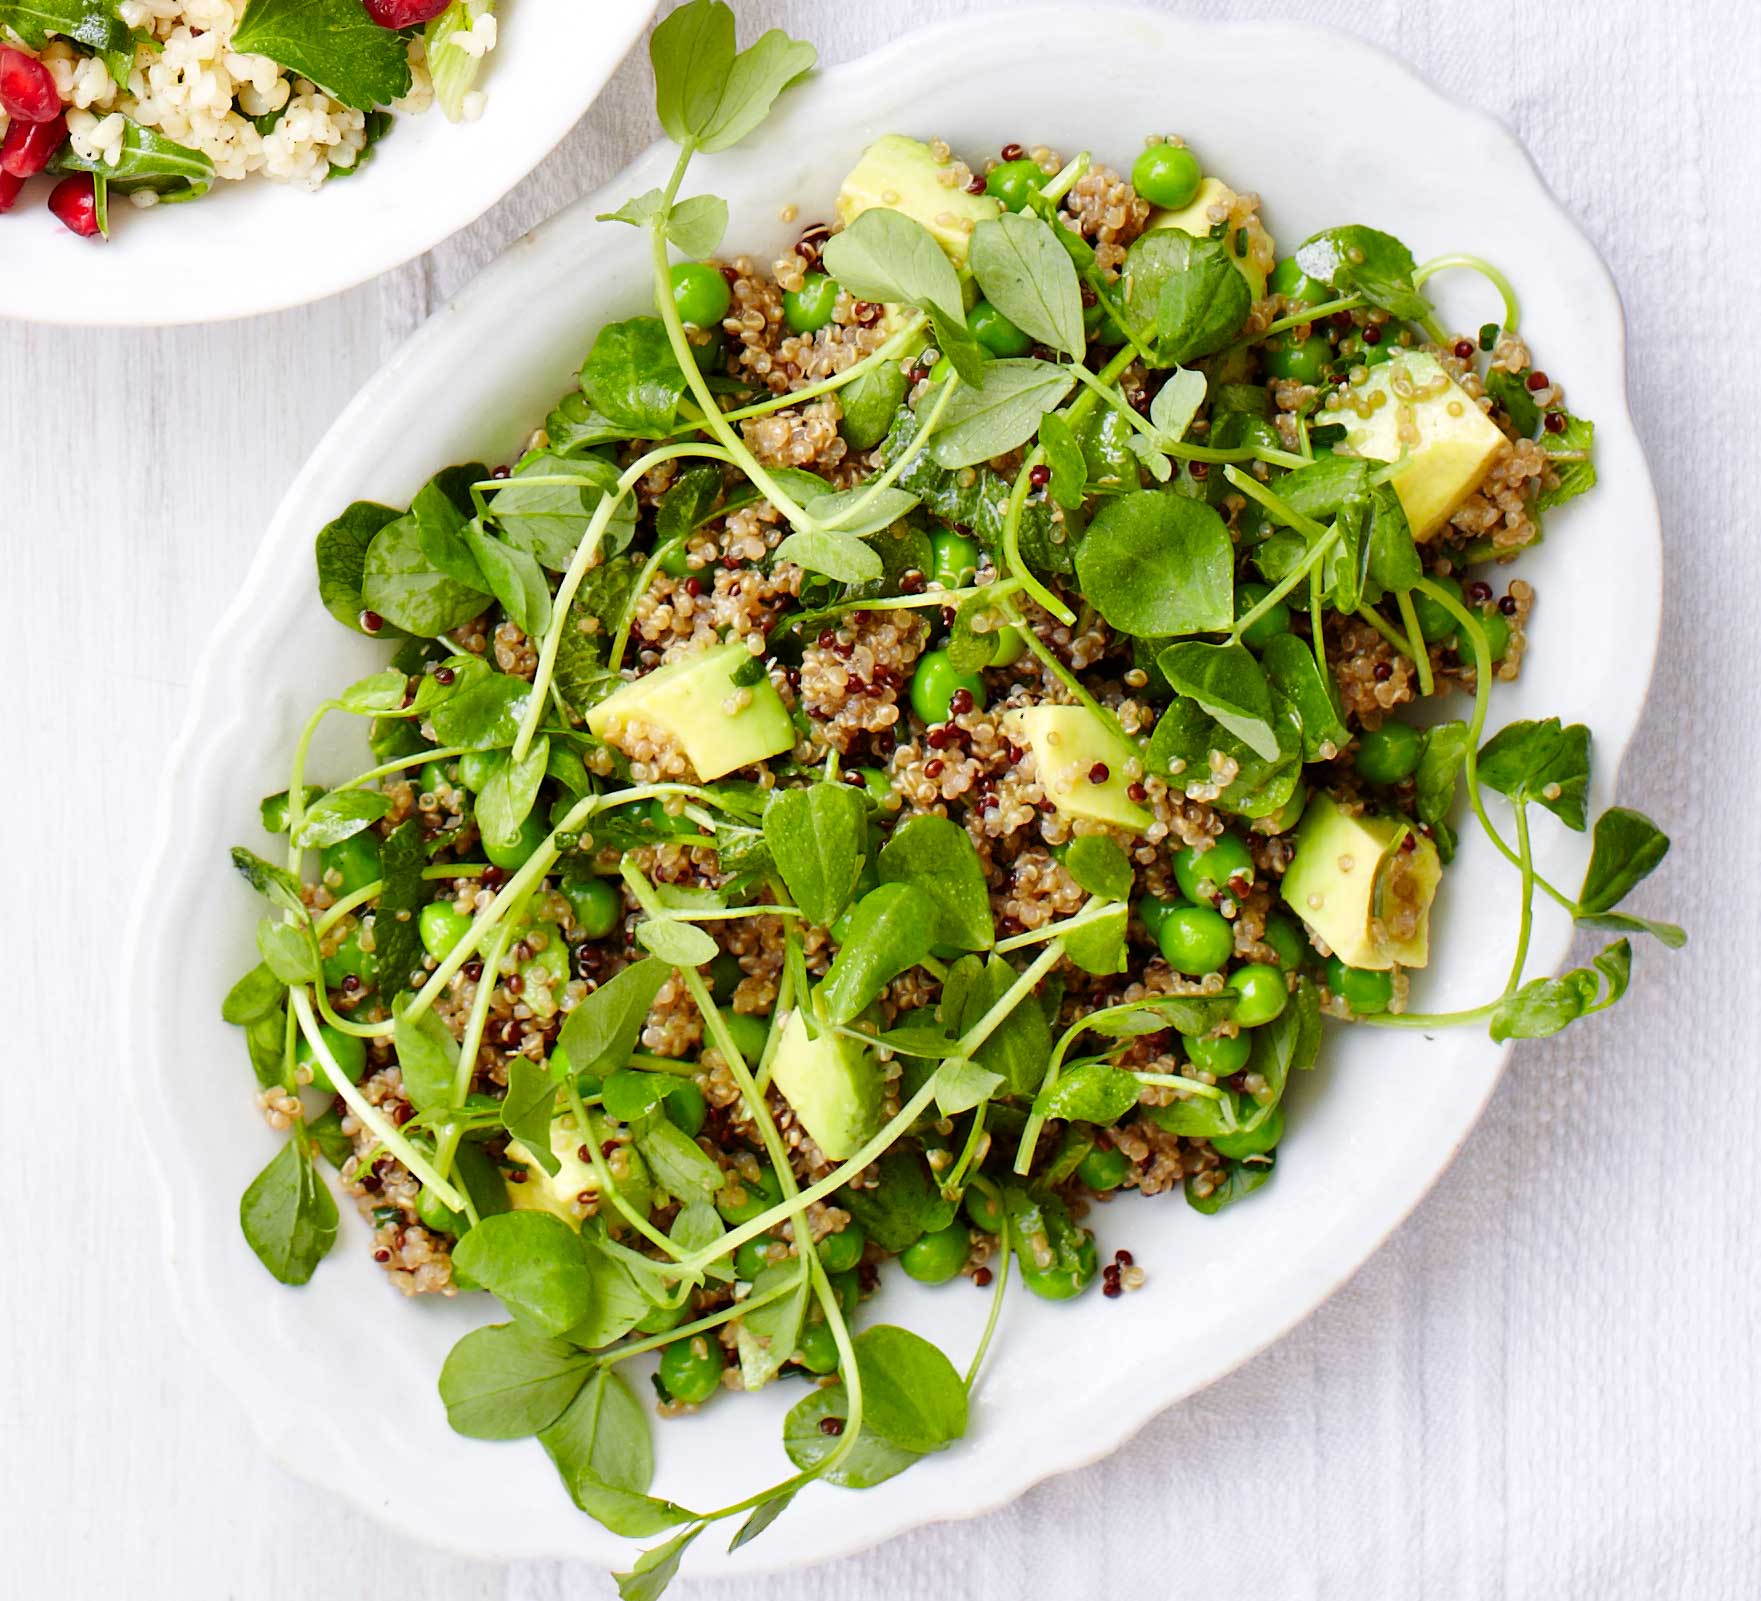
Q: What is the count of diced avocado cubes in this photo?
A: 8